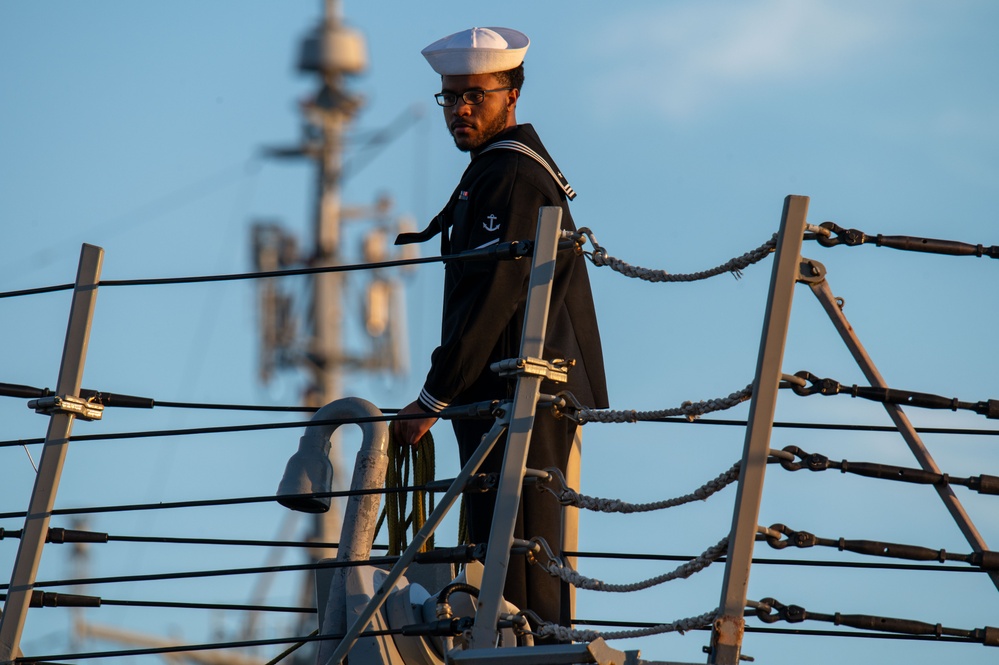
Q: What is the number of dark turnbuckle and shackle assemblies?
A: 5